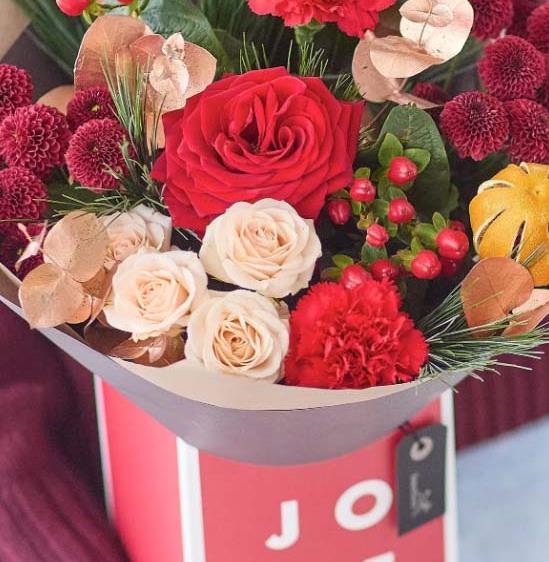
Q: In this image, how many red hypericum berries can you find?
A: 13